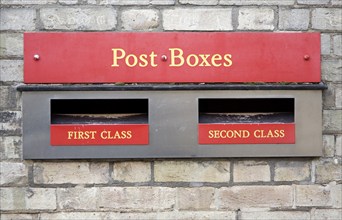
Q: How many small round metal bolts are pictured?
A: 3